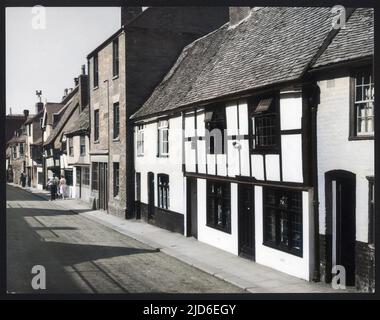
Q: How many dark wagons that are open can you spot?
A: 0